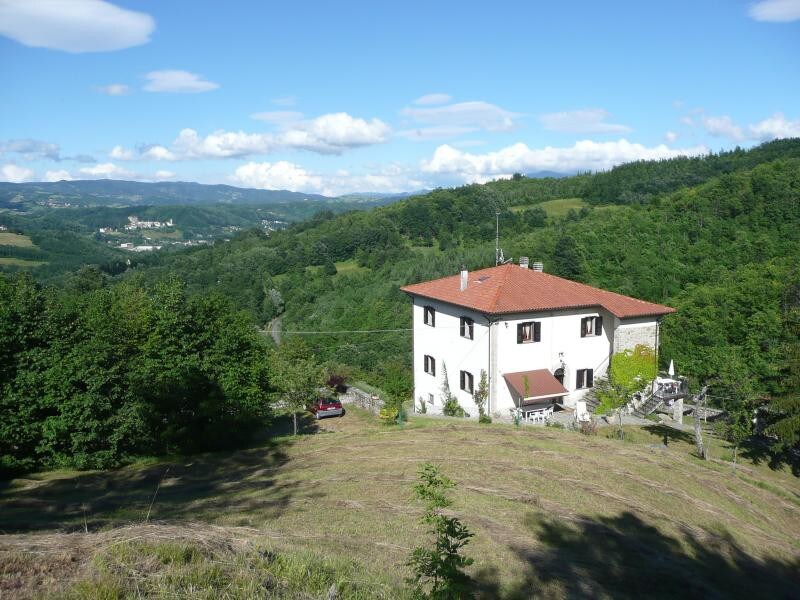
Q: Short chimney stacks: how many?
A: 2